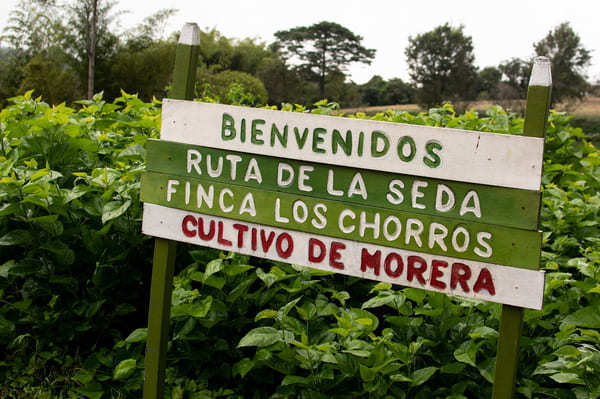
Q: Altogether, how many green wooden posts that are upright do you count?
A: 2